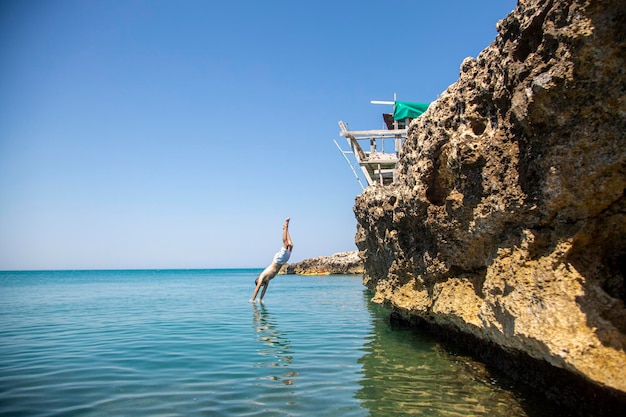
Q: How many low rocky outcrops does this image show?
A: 1